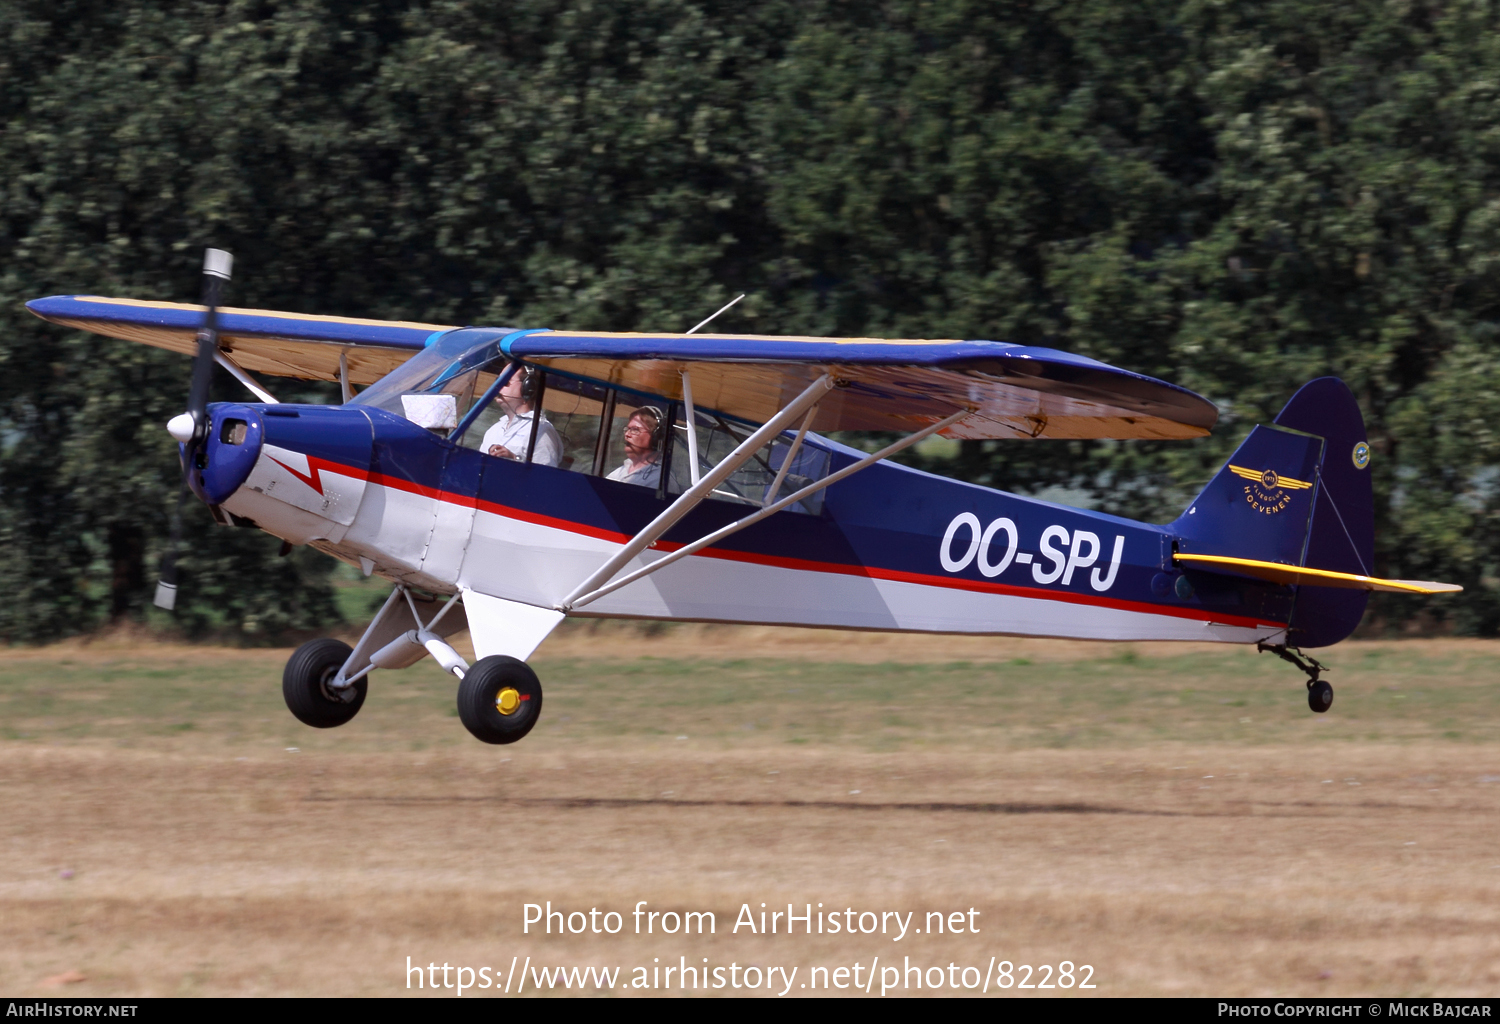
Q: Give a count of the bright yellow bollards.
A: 0